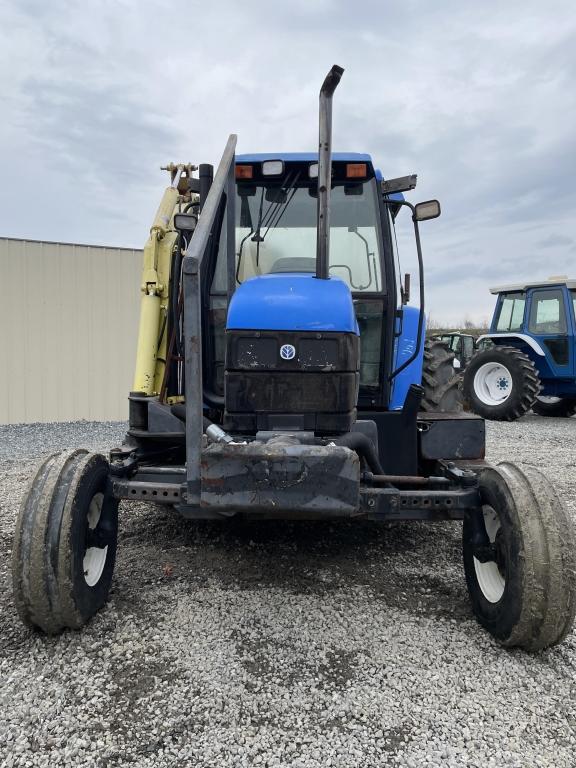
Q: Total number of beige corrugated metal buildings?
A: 1